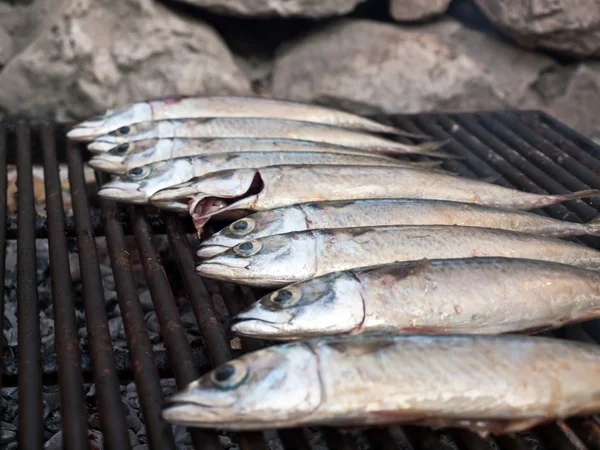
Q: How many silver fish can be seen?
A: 9